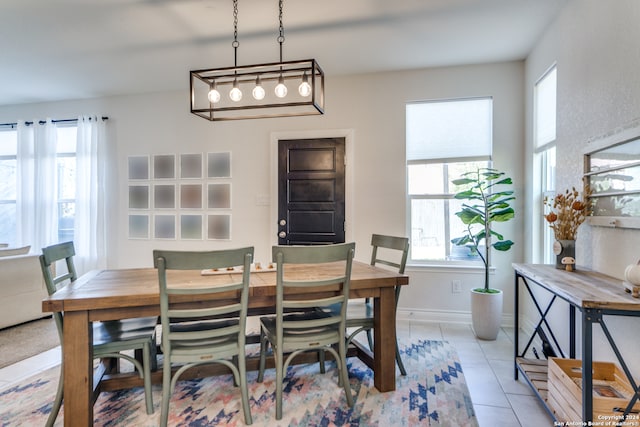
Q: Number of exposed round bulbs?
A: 5